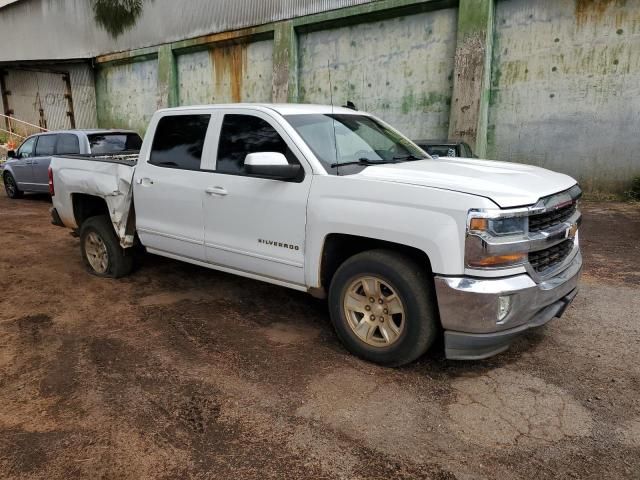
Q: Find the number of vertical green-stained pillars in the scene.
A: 3